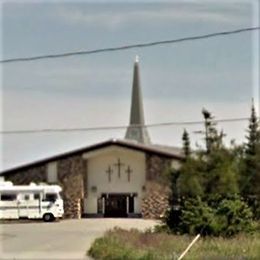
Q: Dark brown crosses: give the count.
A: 3